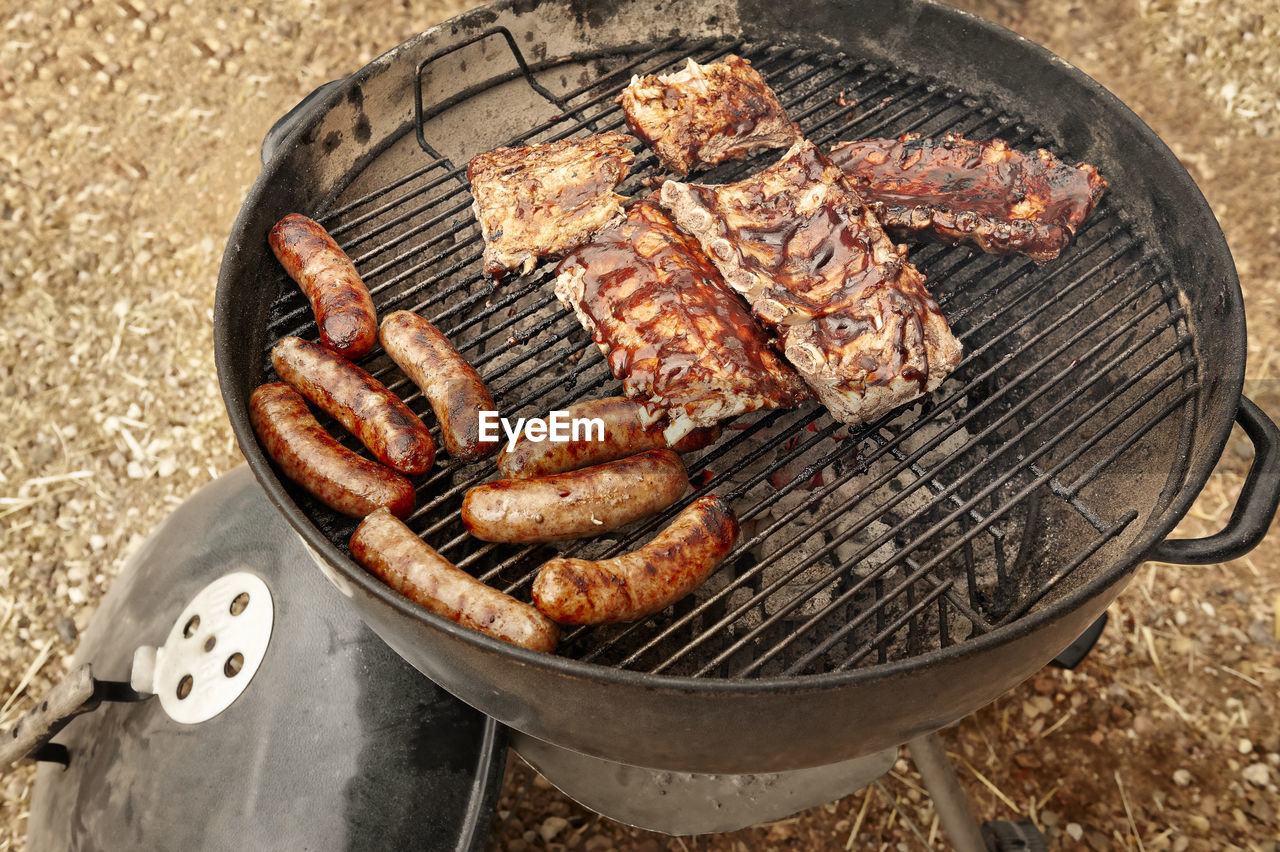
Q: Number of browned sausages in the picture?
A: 8